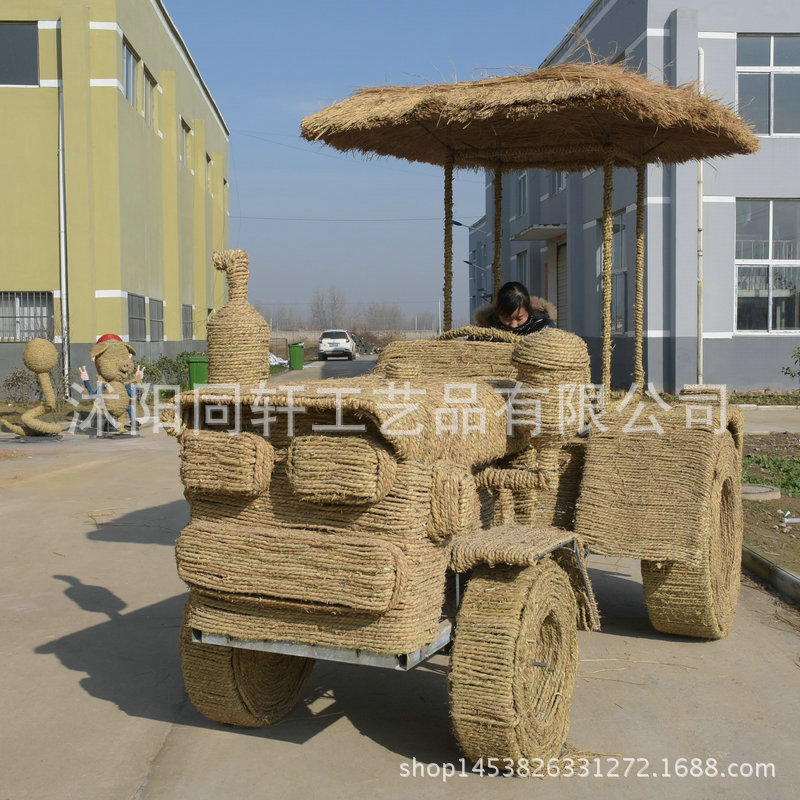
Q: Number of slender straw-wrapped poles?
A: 4